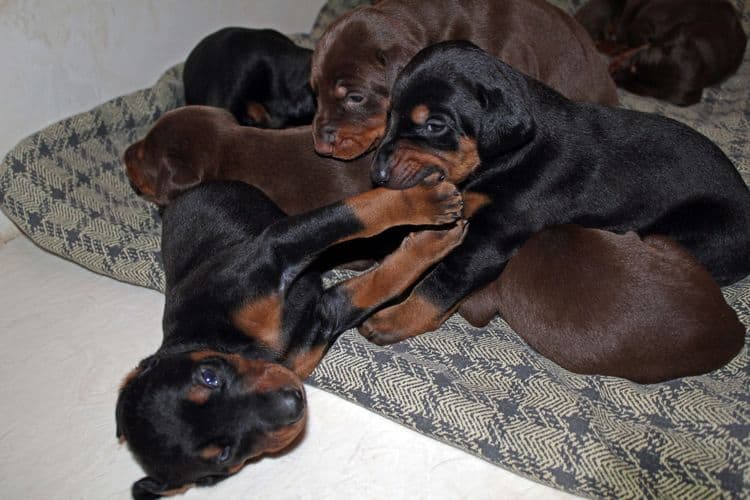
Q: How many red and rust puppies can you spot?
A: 4